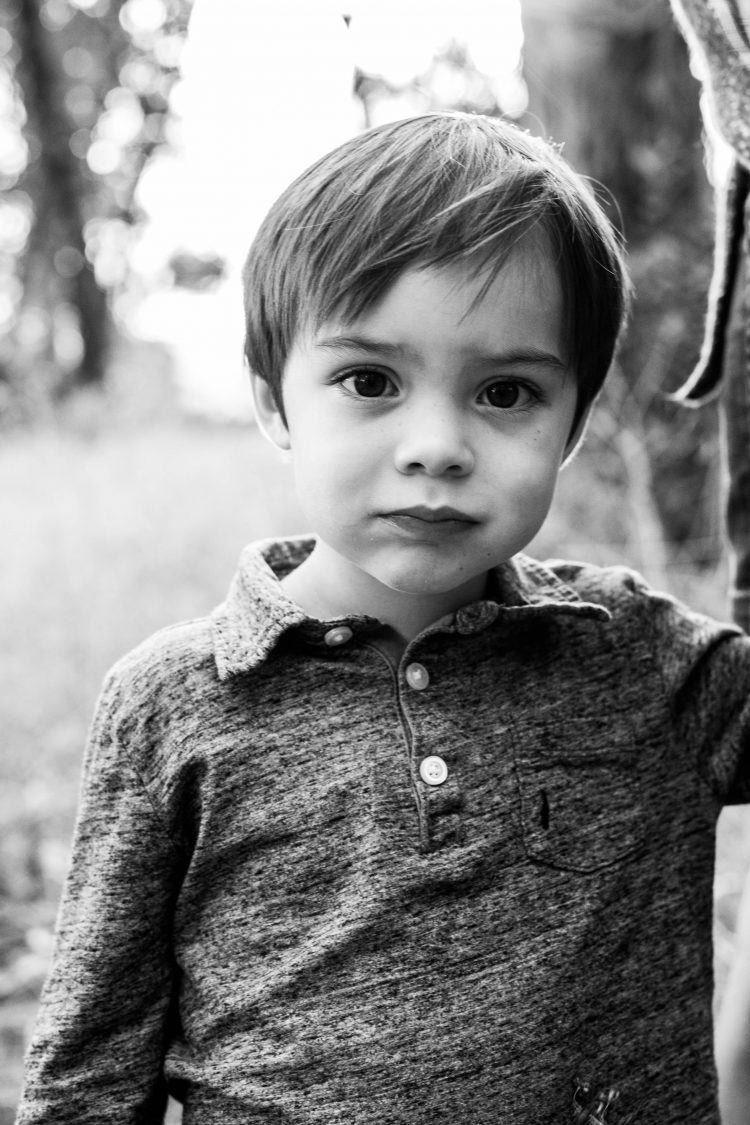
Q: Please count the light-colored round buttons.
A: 3